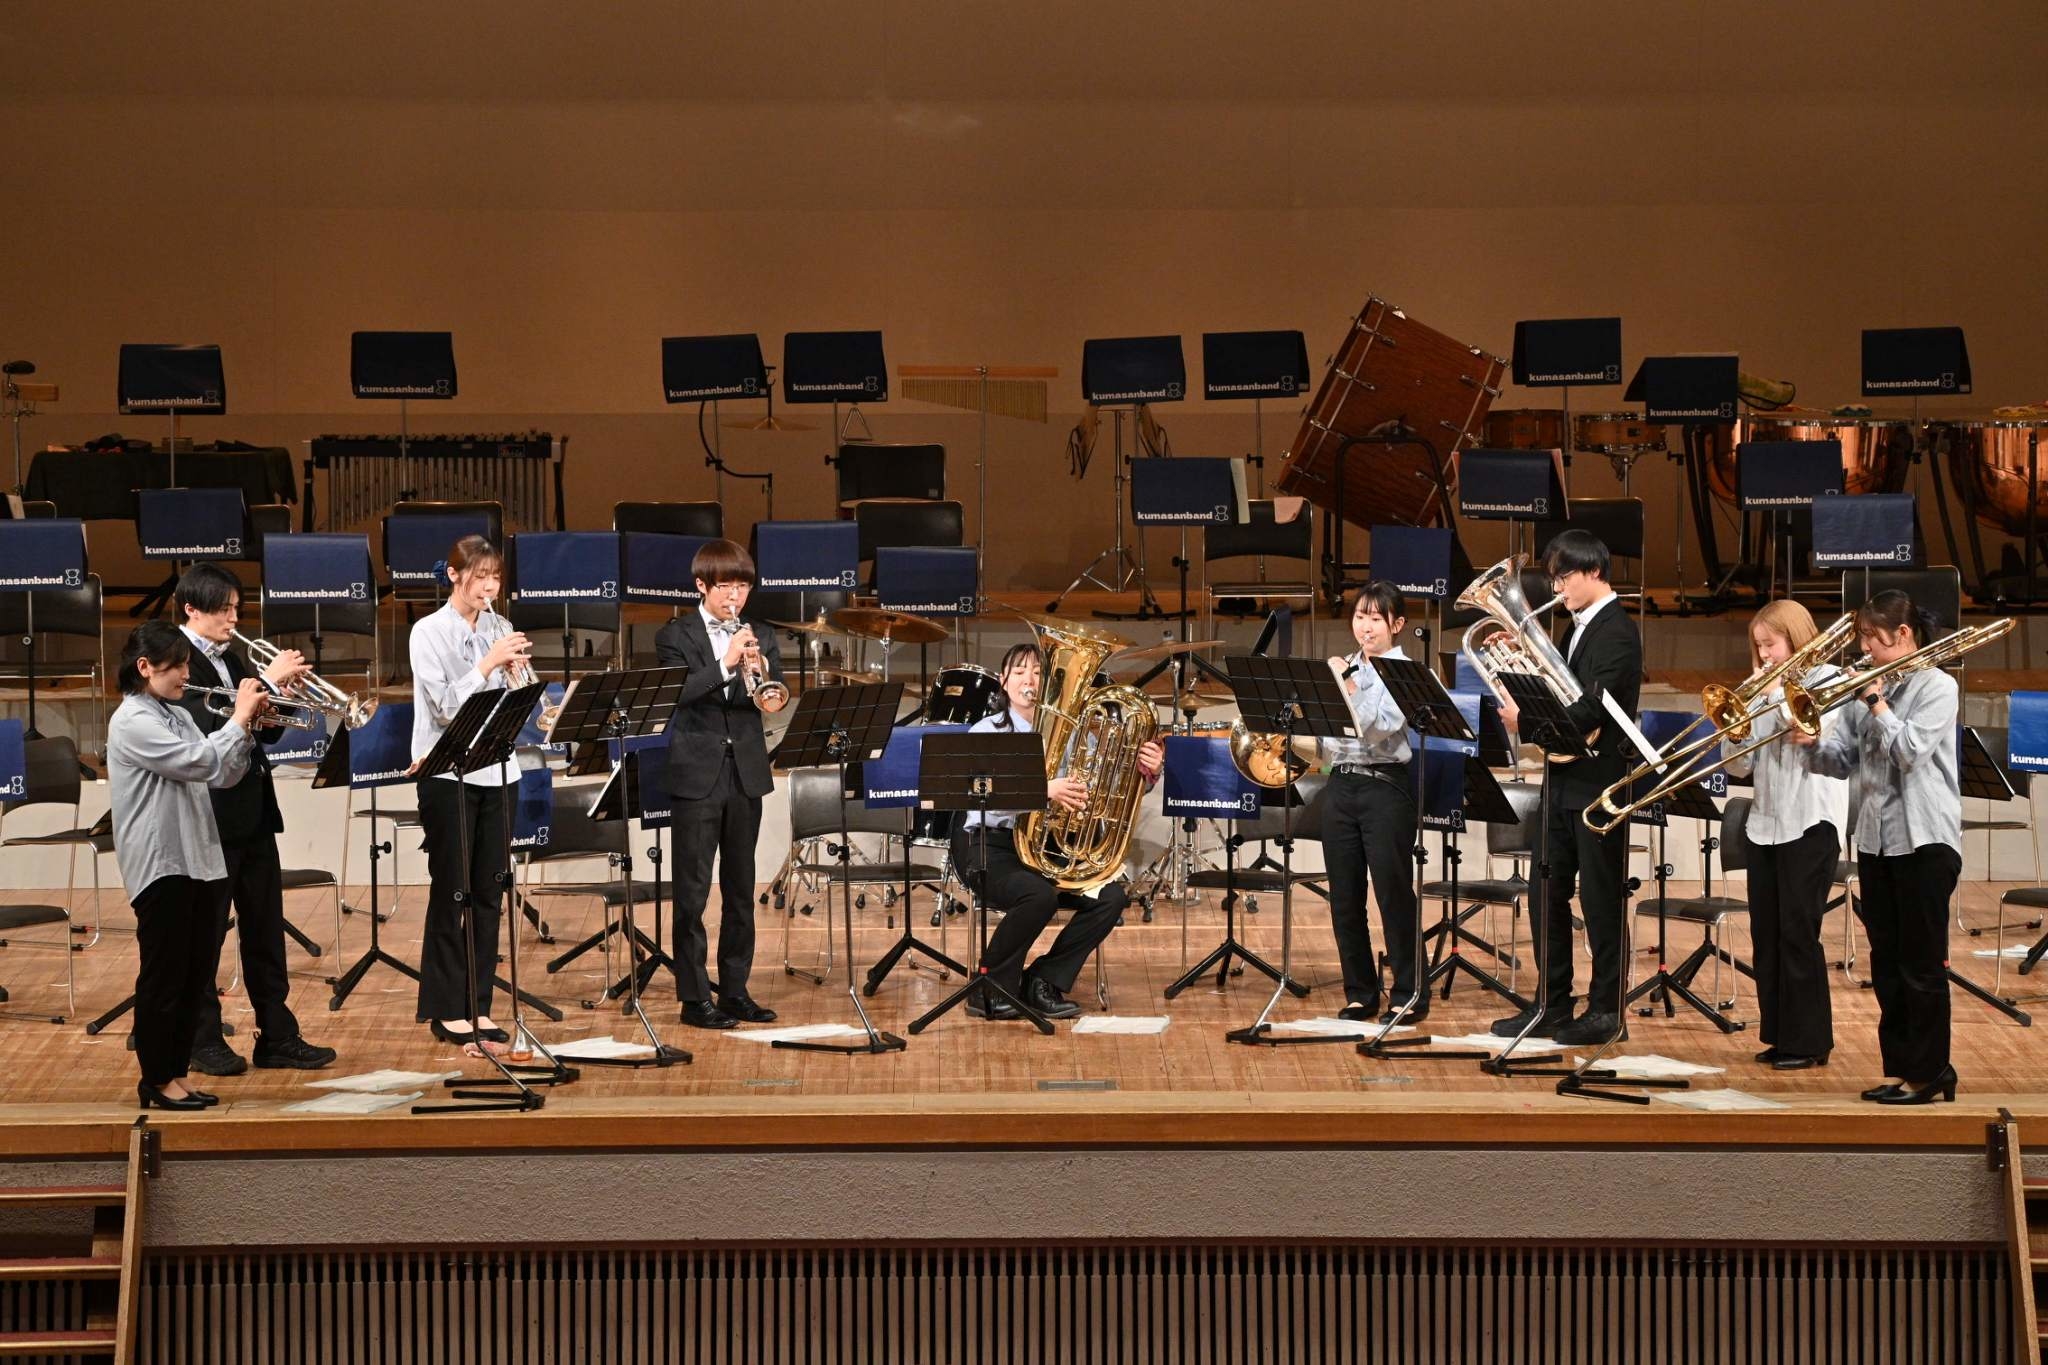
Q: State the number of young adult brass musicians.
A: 9